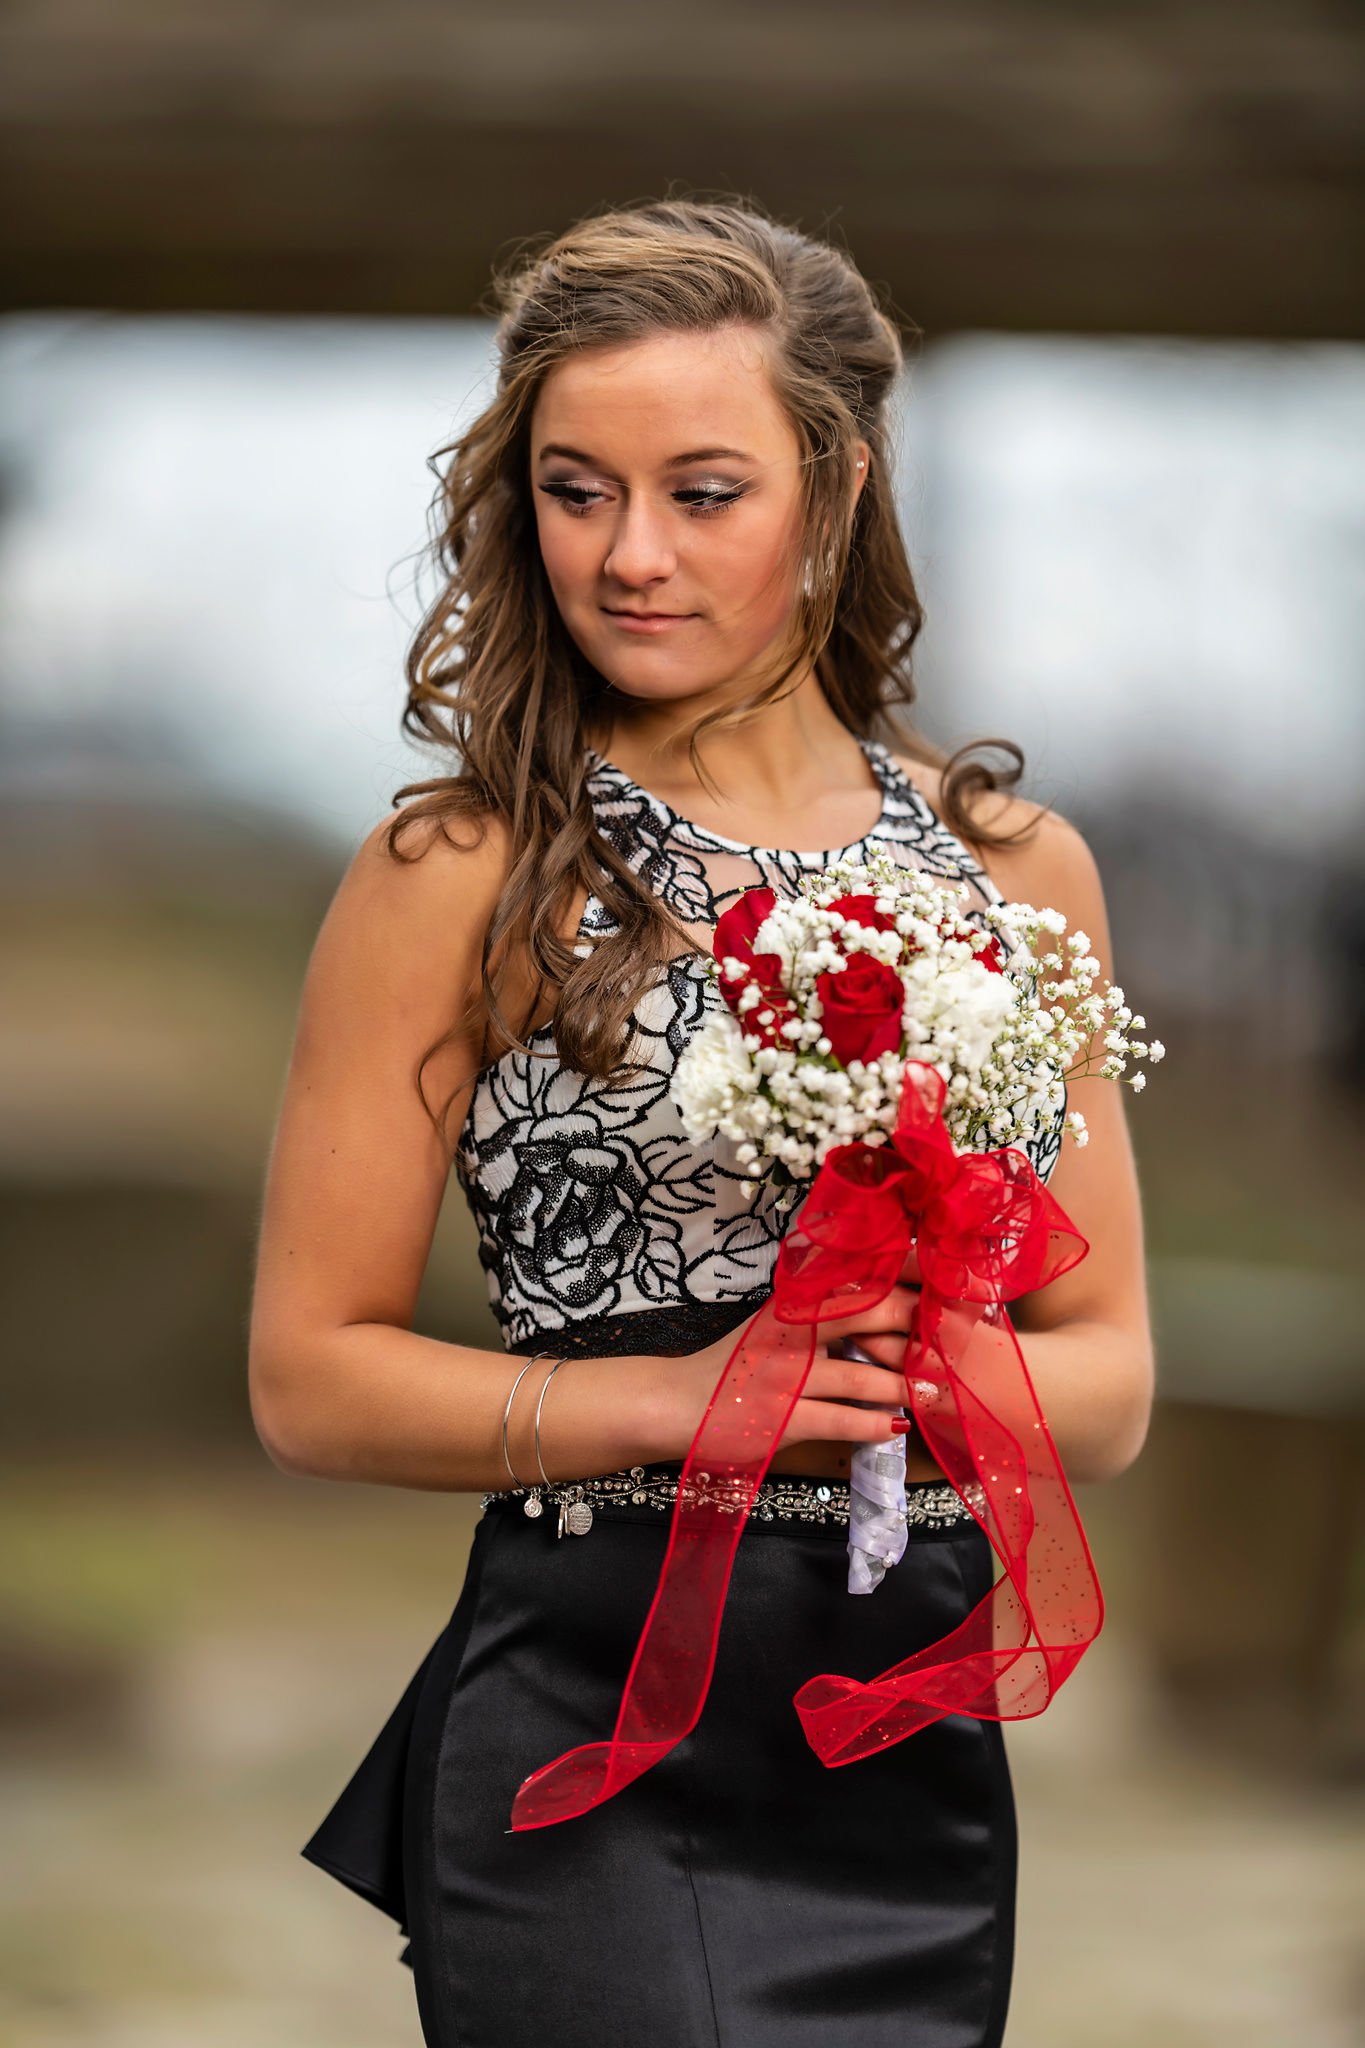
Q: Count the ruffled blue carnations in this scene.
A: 0